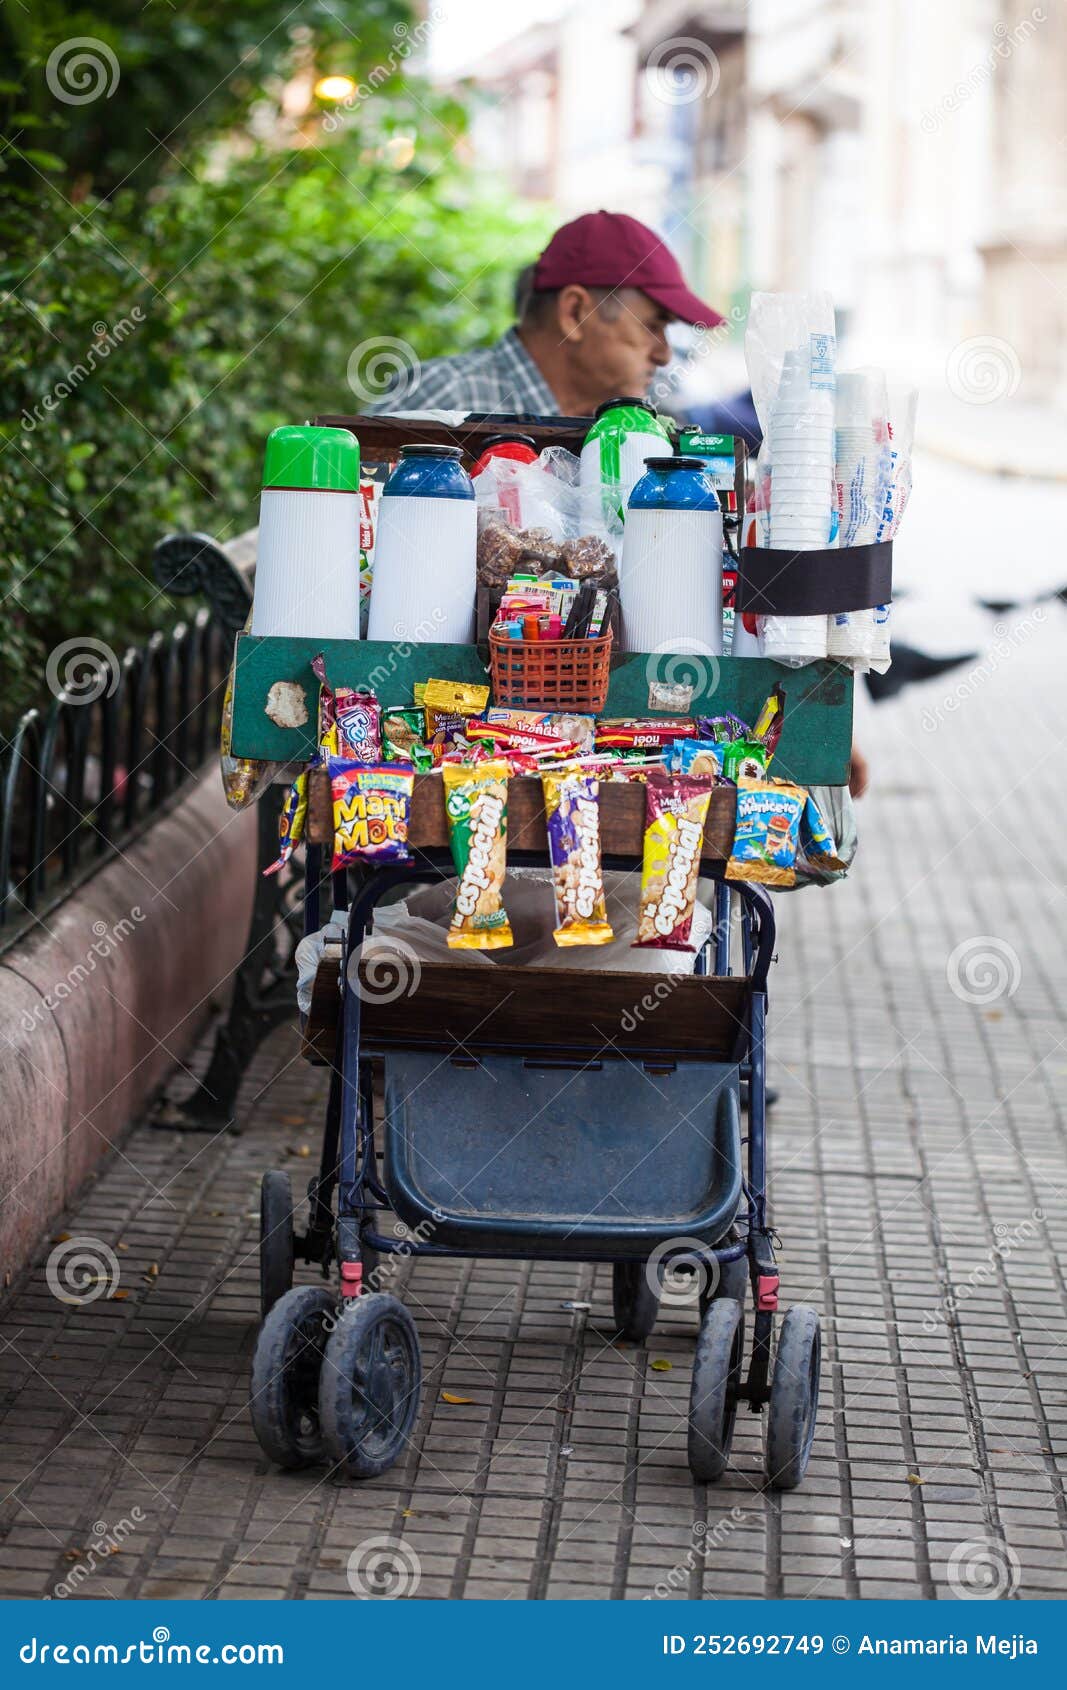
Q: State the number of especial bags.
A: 3